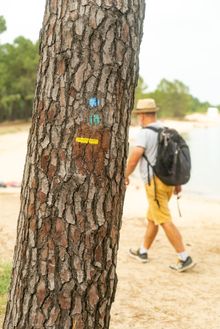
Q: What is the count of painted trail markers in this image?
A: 3